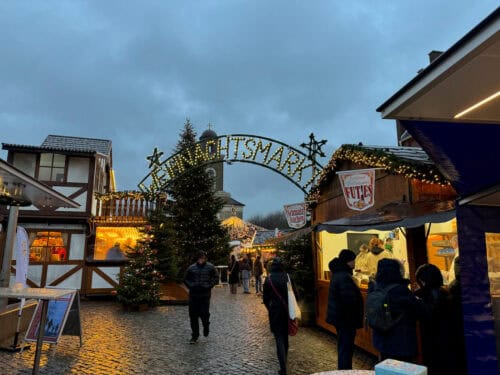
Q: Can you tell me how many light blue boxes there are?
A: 1